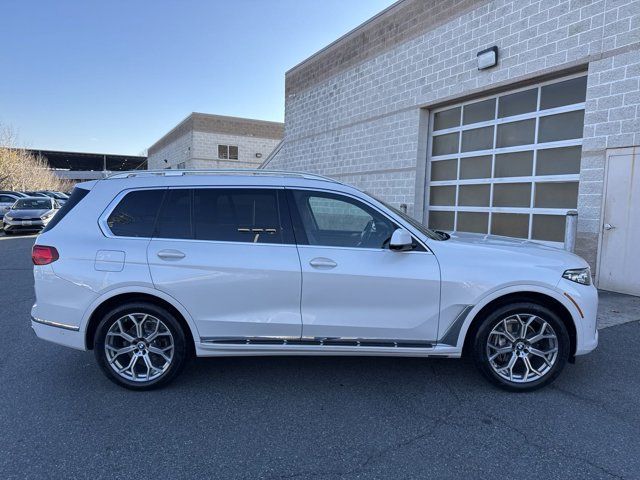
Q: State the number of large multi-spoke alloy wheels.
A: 2